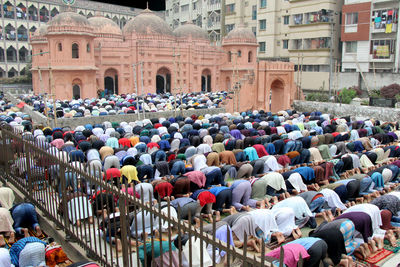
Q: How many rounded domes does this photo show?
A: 6